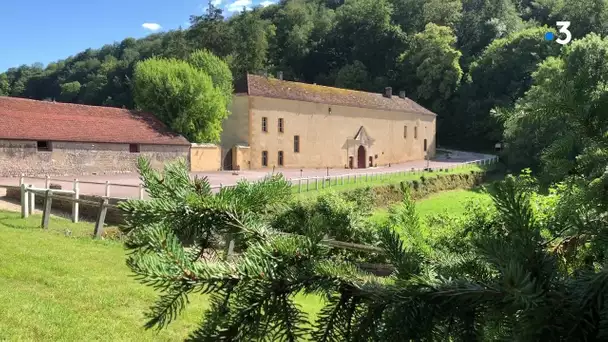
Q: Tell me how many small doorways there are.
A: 2